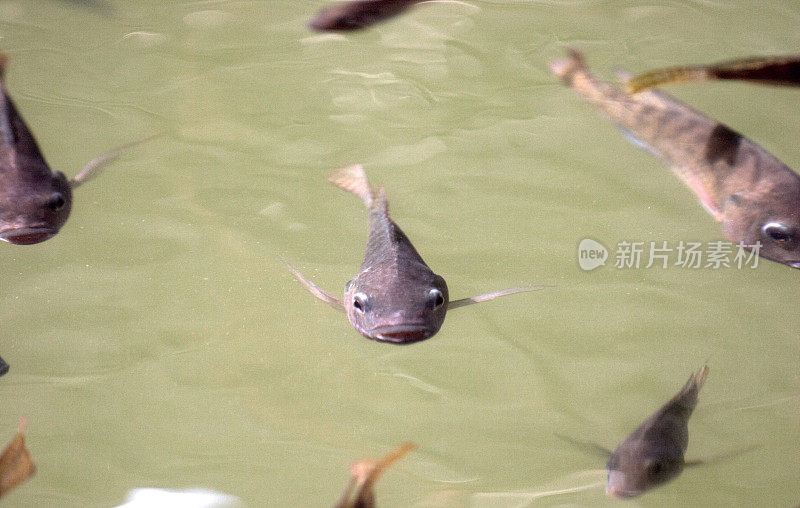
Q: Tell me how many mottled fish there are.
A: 1